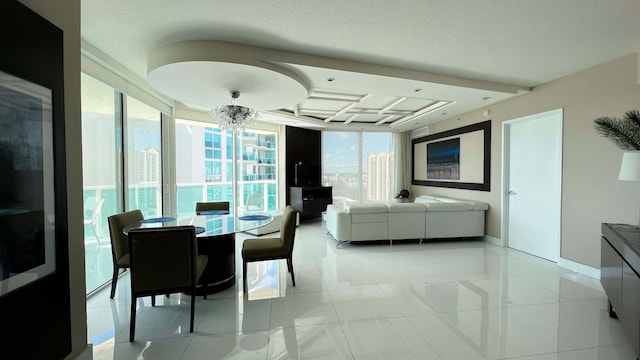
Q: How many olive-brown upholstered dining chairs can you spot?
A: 4